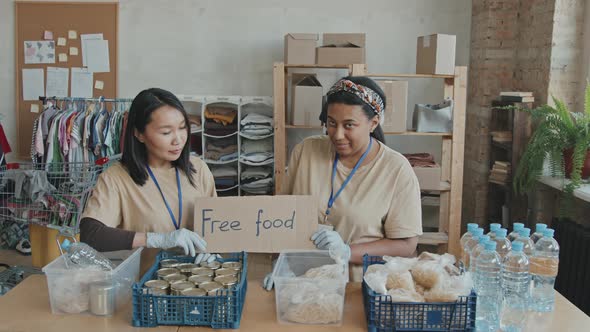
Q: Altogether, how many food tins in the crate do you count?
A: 15